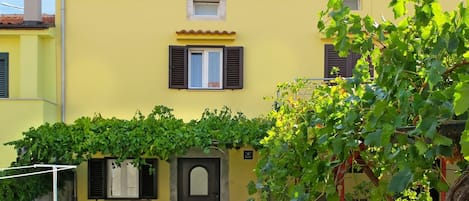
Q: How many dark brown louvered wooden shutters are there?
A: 6